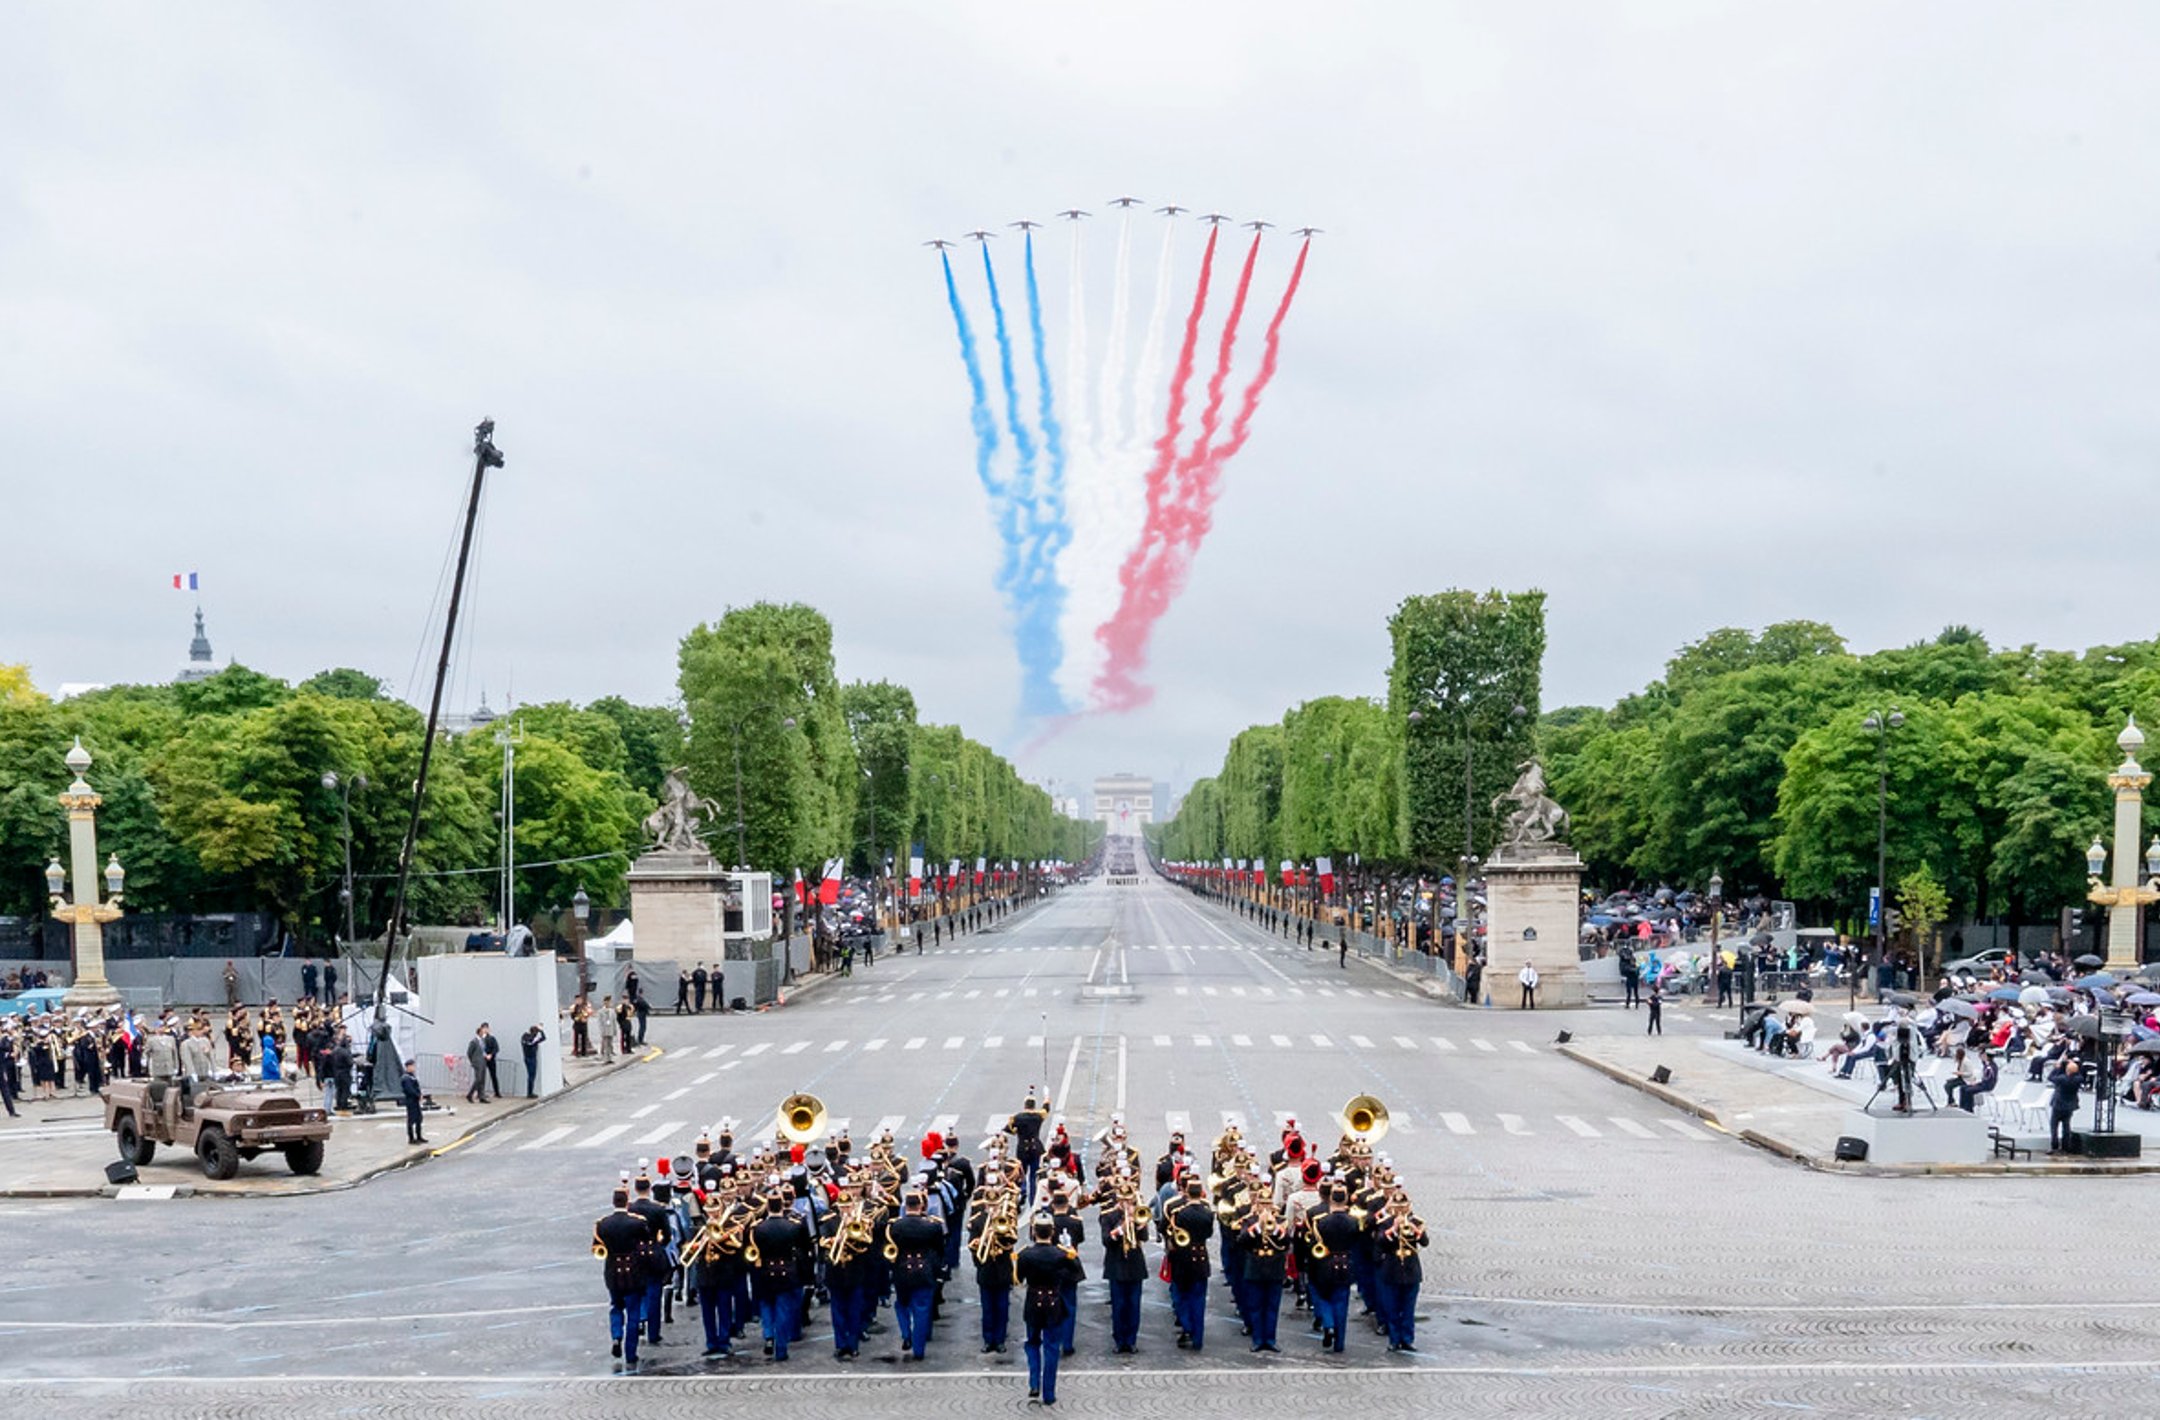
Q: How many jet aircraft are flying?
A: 9